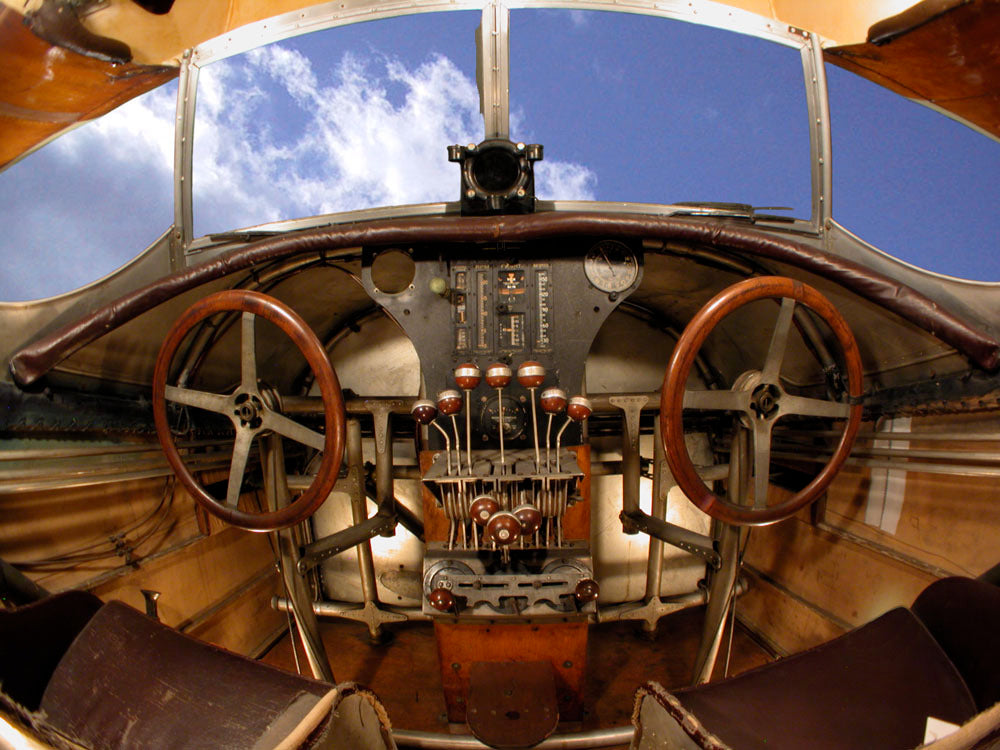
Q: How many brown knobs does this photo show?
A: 12